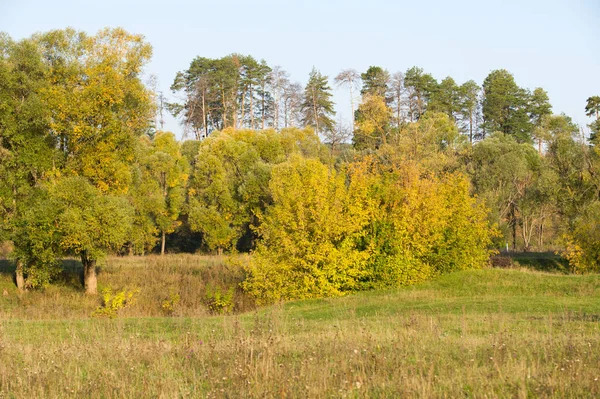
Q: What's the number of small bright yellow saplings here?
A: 3